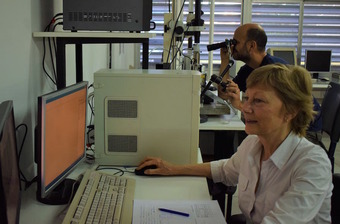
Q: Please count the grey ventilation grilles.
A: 2